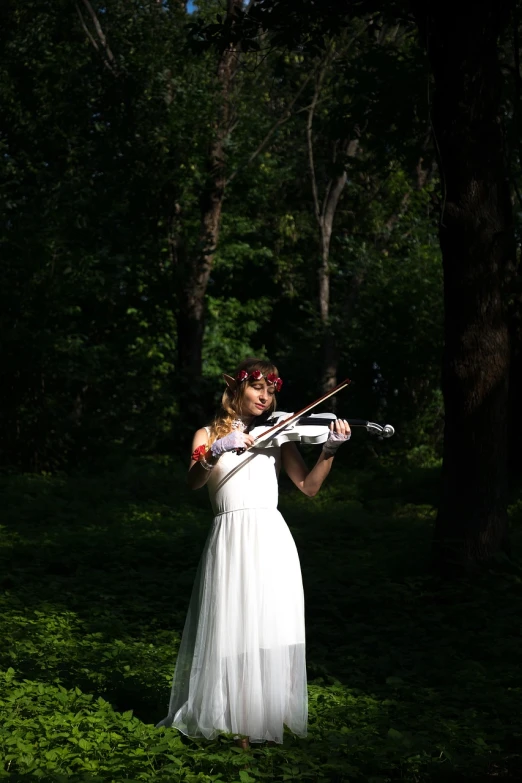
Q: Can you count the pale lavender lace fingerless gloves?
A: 2